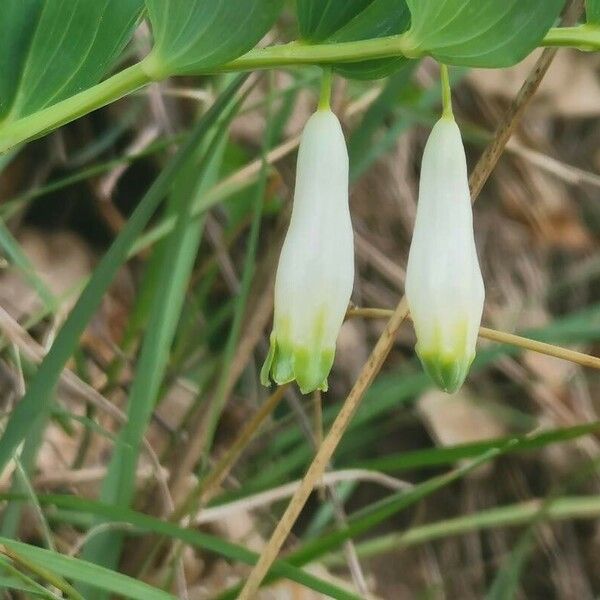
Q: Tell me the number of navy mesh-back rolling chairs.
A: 0